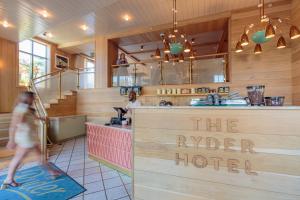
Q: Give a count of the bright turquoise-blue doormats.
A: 1